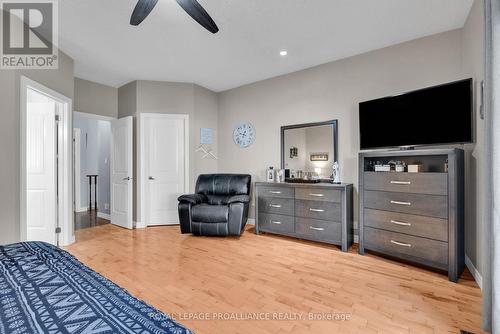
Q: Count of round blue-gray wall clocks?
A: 1